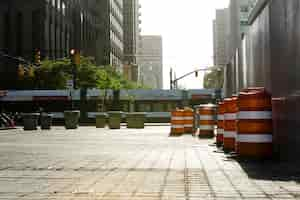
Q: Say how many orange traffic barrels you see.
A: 6